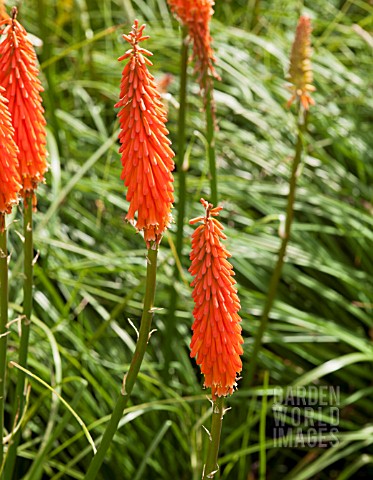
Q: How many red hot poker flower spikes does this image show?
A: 6